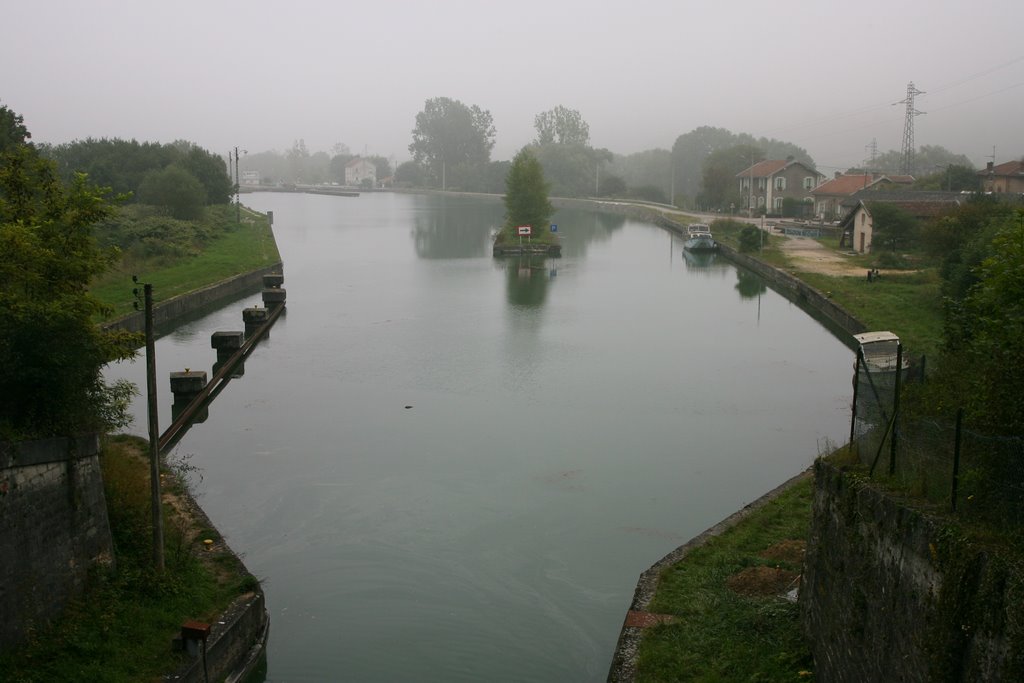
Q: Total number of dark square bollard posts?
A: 5